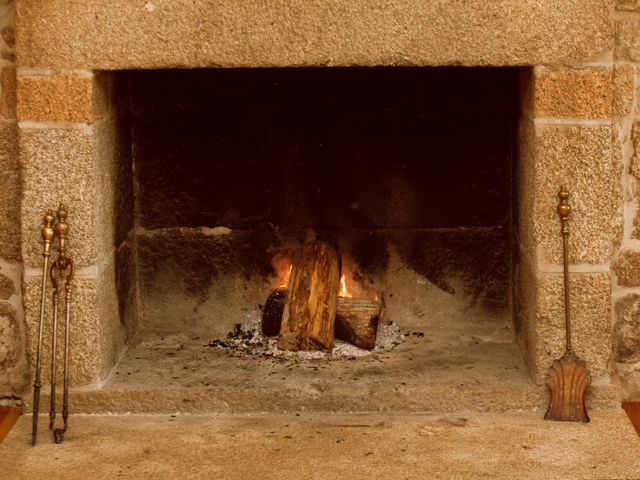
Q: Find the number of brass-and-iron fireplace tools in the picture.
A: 3